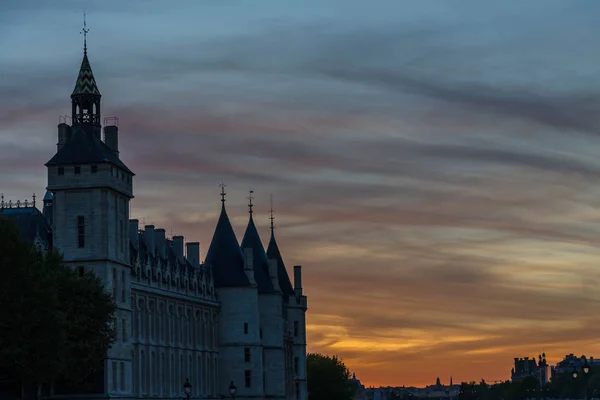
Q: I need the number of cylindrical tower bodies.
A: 3